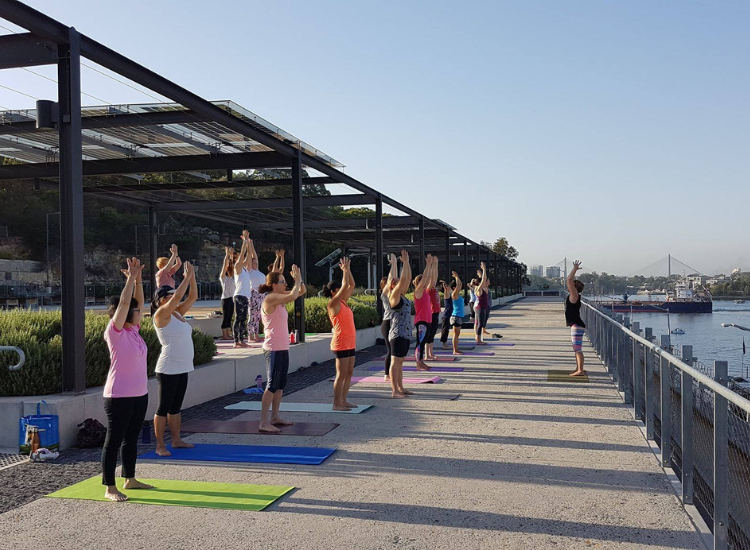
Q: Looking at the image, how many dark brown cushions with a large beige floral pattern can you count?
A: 0